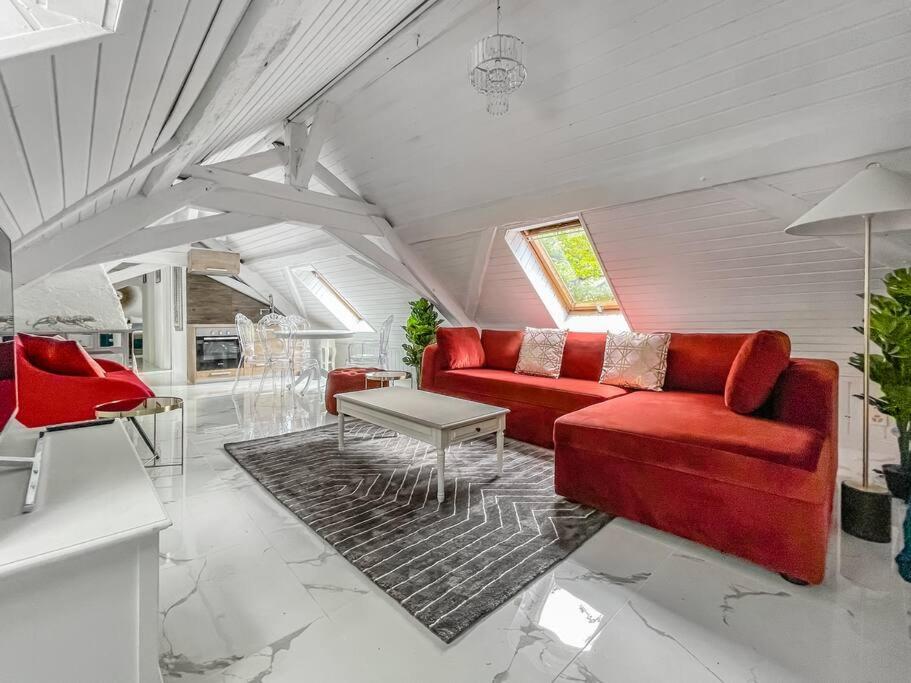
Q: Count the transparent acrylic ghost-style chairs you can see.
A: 4